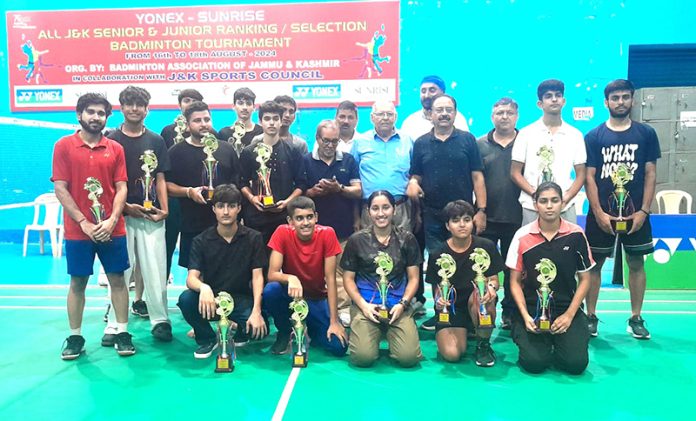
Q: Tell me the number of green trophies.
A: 14